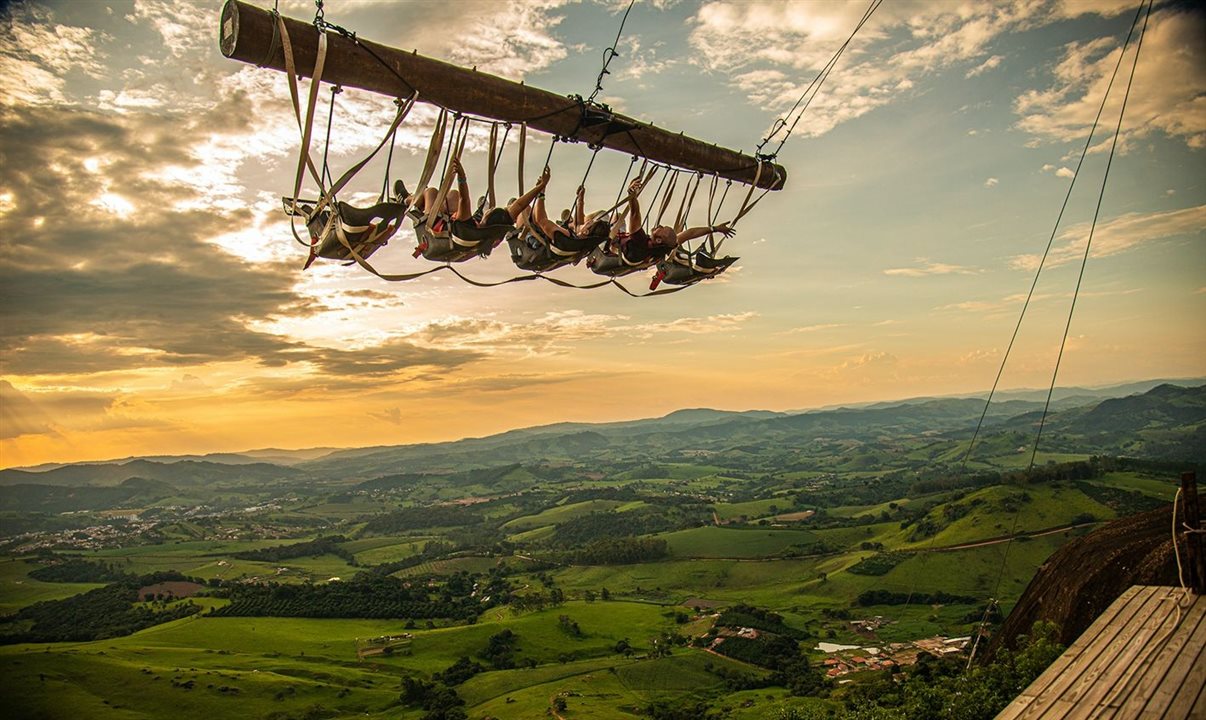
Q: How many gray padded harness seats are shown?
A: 5